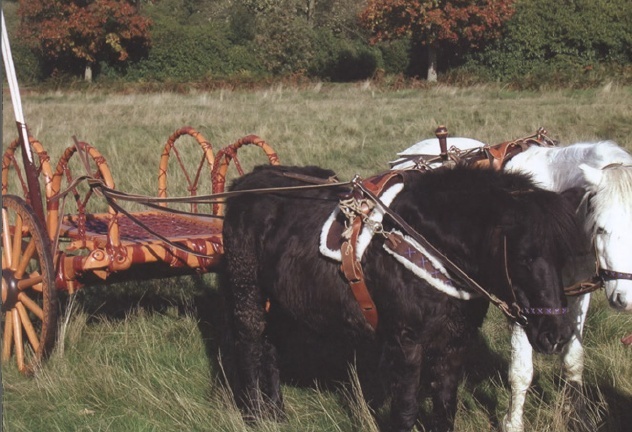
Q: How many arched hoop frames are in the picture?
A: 4